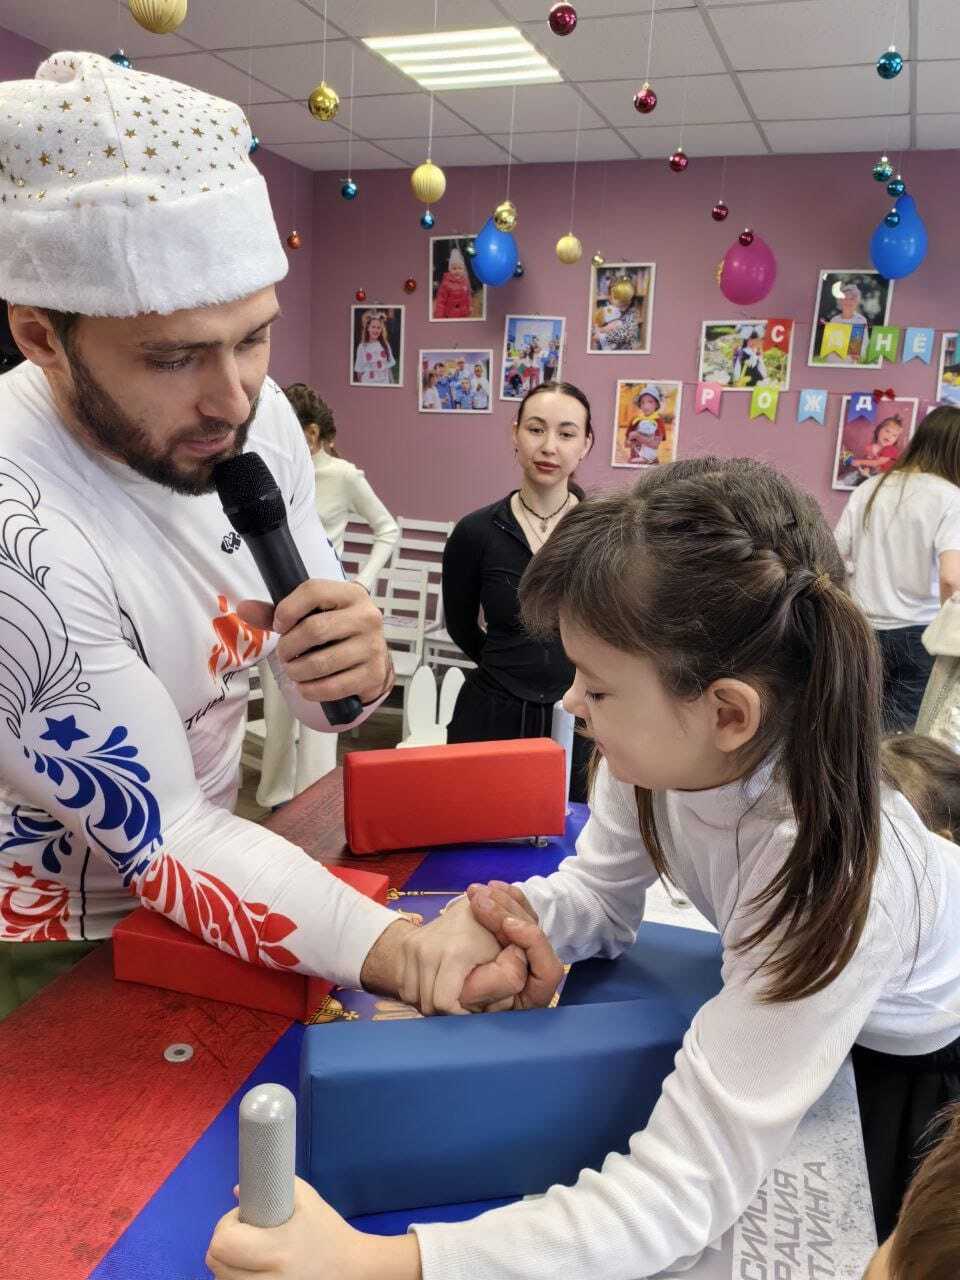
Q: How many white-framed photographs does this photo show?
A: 10